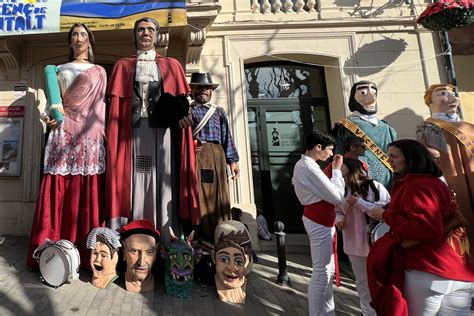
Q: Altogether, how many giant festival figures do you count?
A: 5